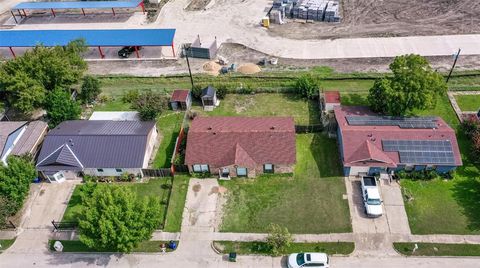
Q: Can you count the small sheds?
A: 3